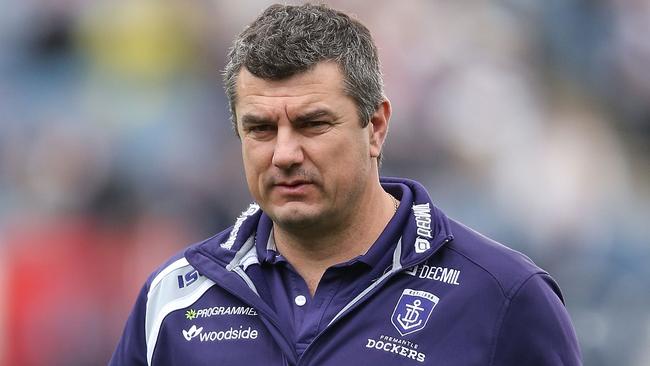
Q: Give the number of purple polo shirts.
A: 1